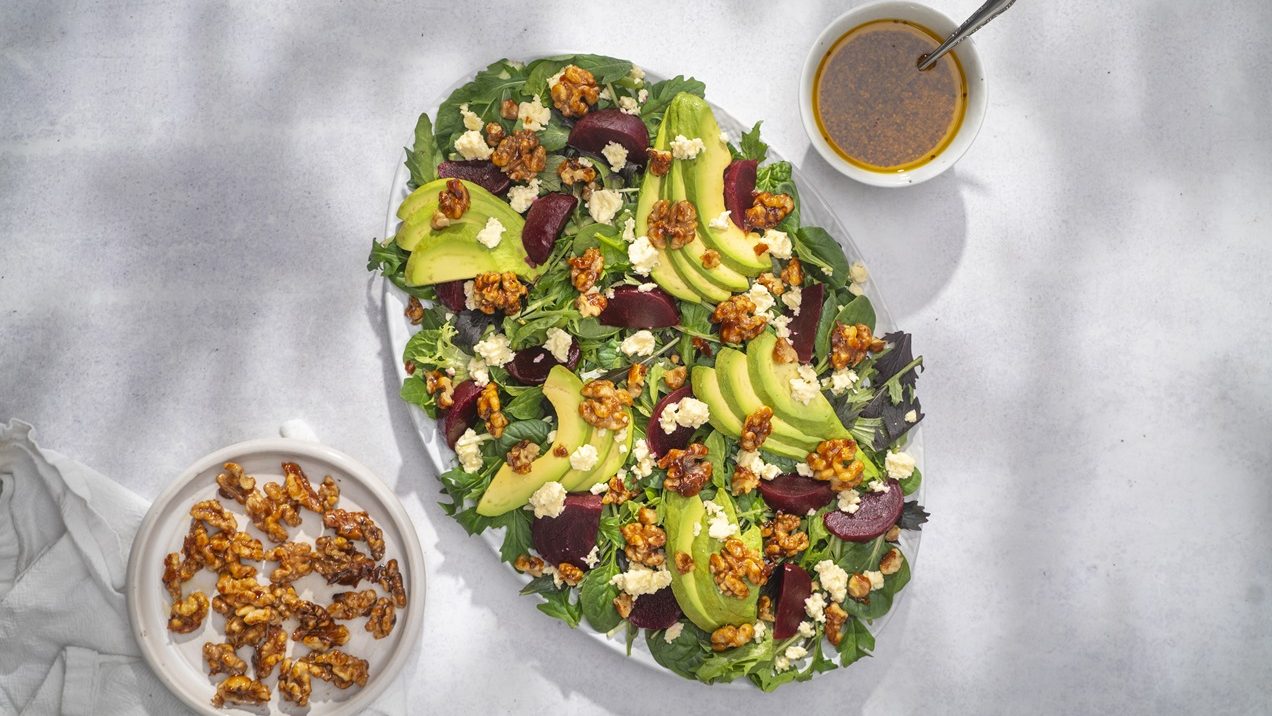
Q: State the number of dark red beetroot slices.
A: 15